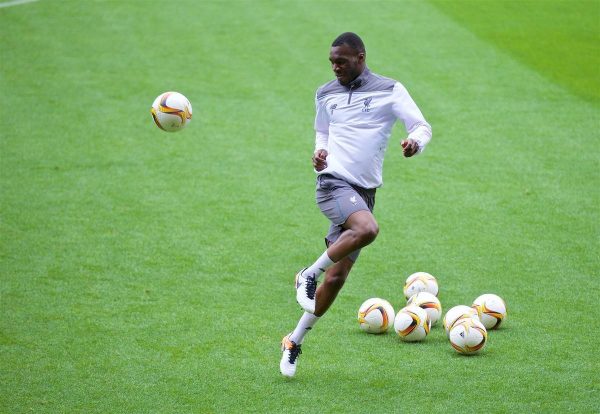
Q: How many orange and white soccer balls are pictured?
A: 8